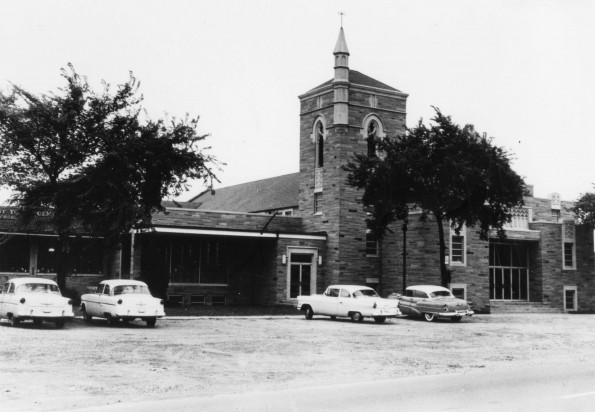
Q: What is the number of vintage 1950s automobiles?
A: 4